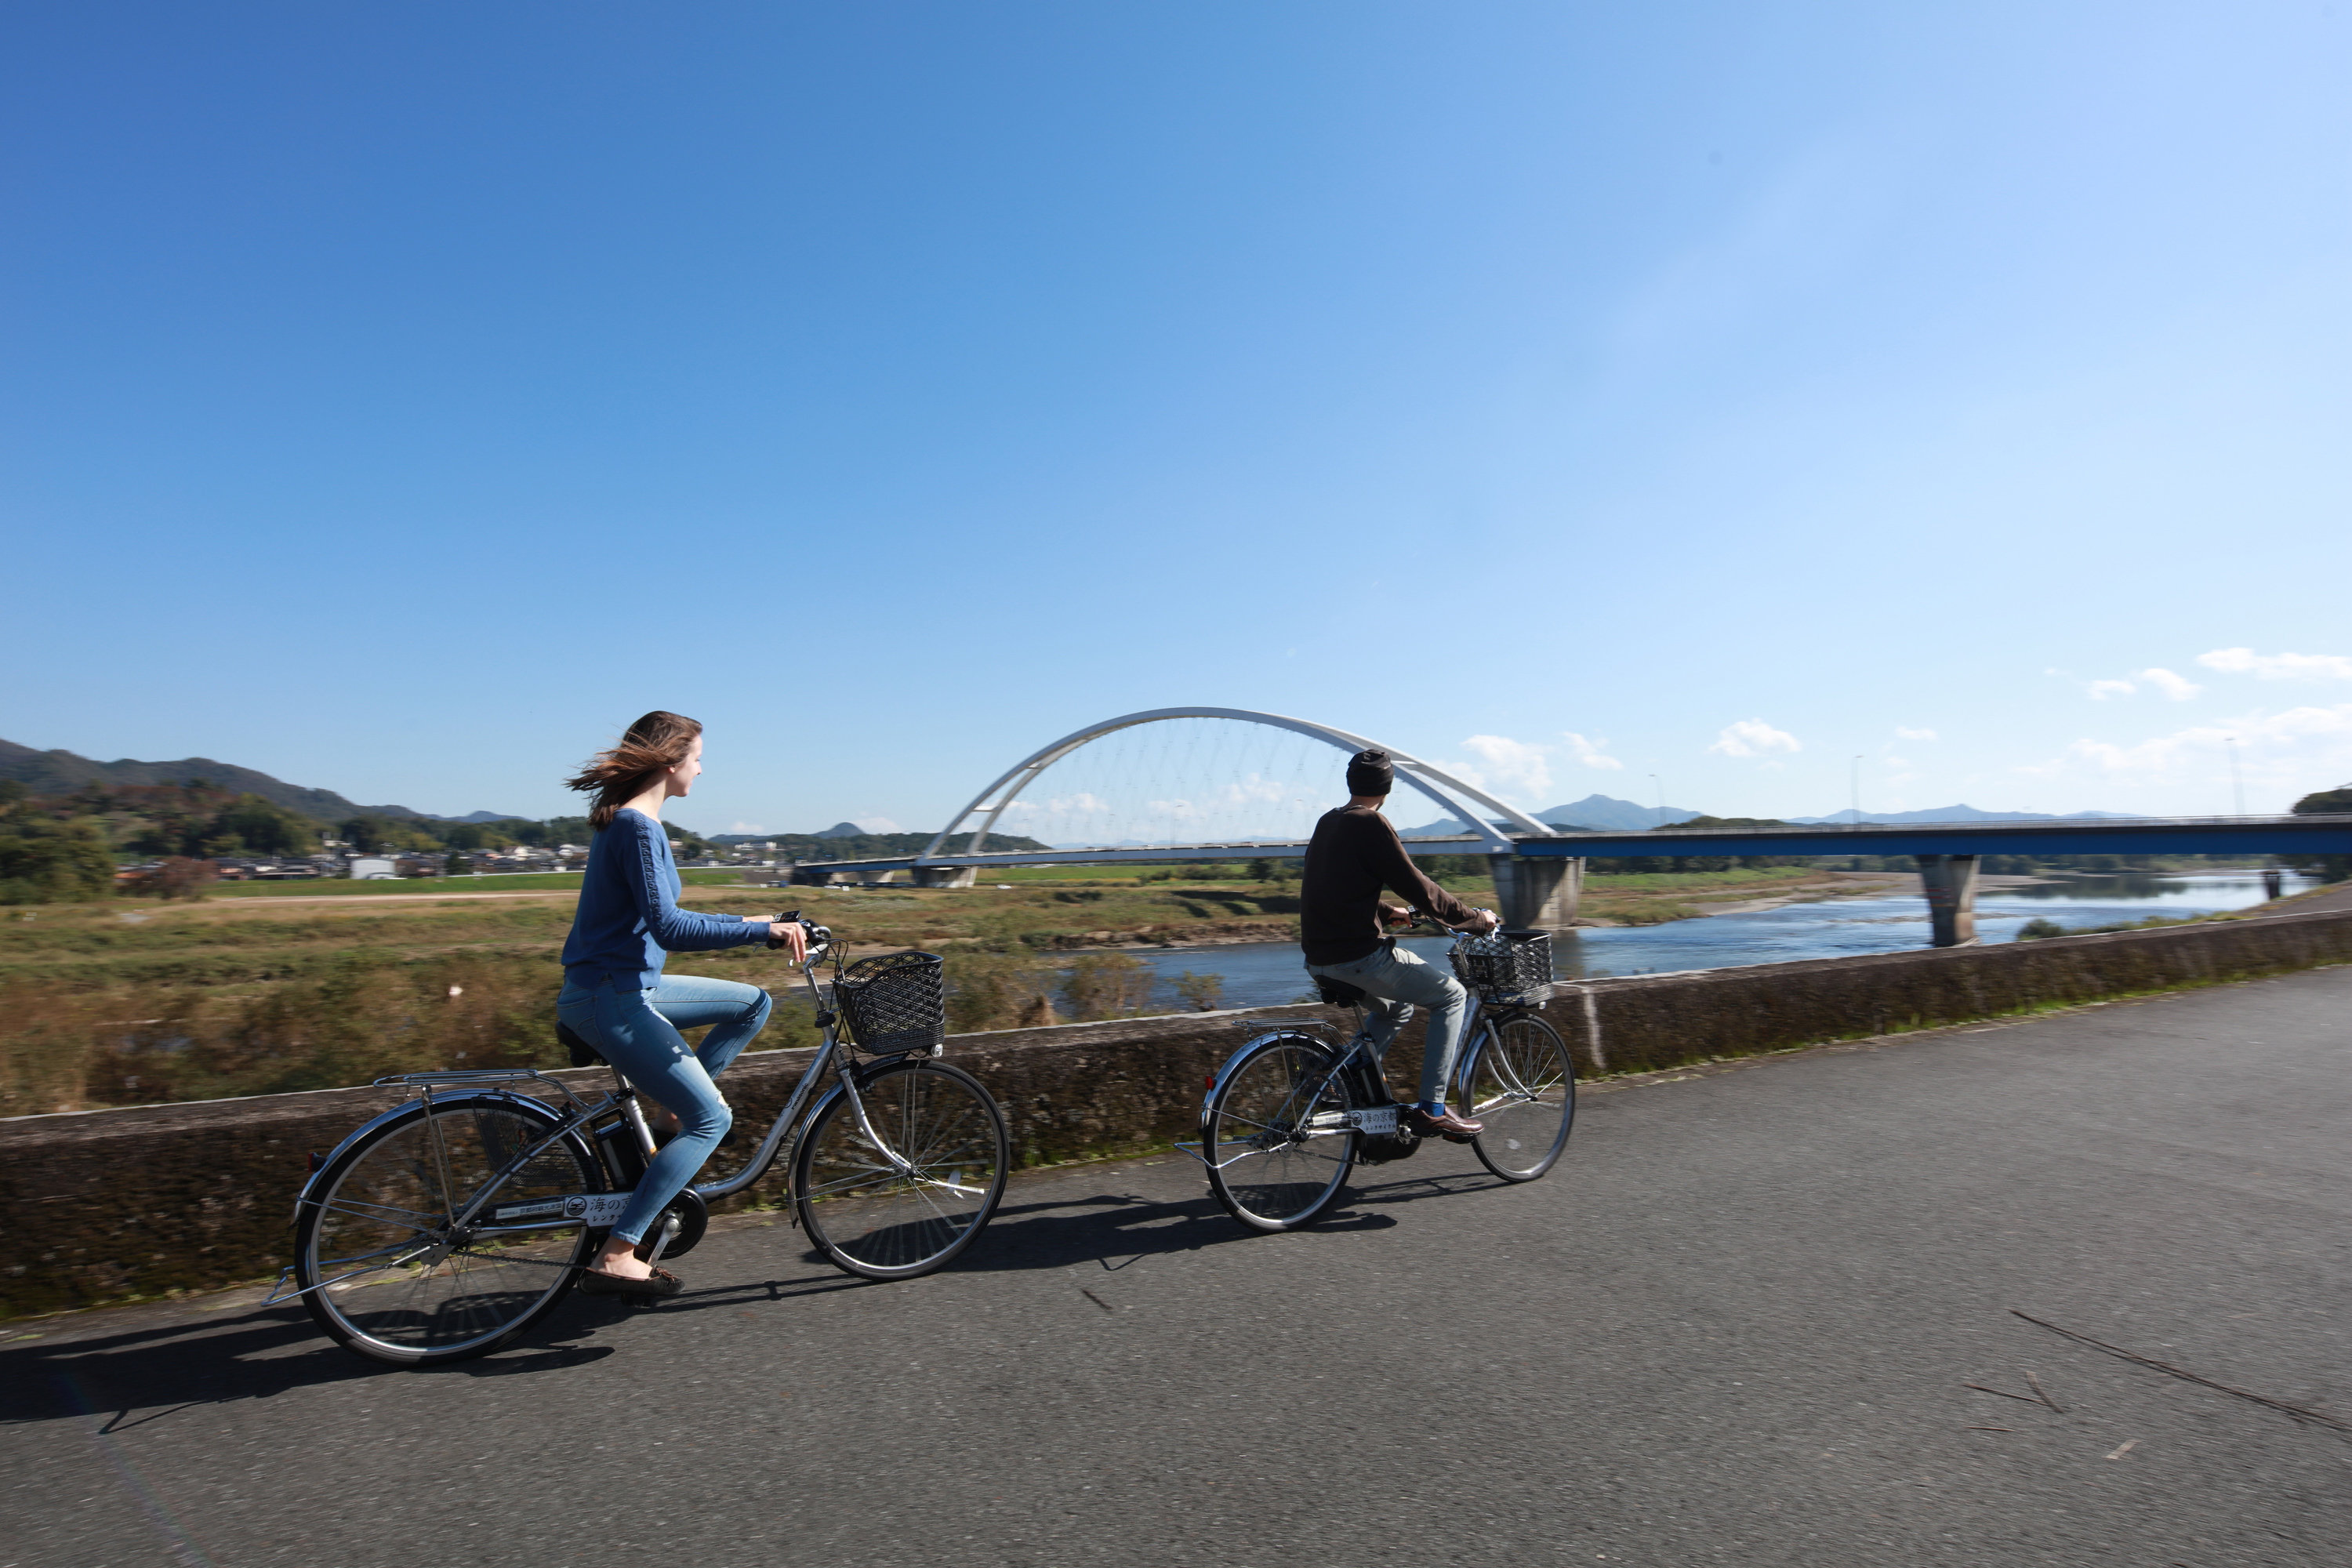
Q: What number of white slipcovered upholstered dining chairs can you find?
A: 0